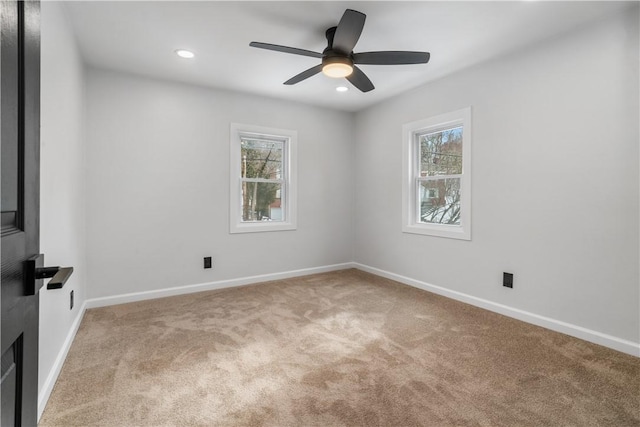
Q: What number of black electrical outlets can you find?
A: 3